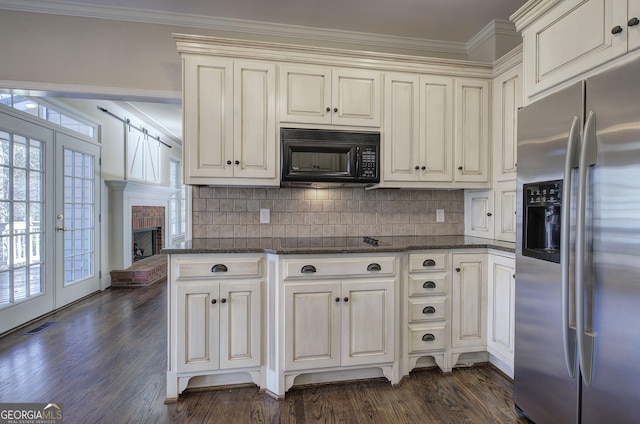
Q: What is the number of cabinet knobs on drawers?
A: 7